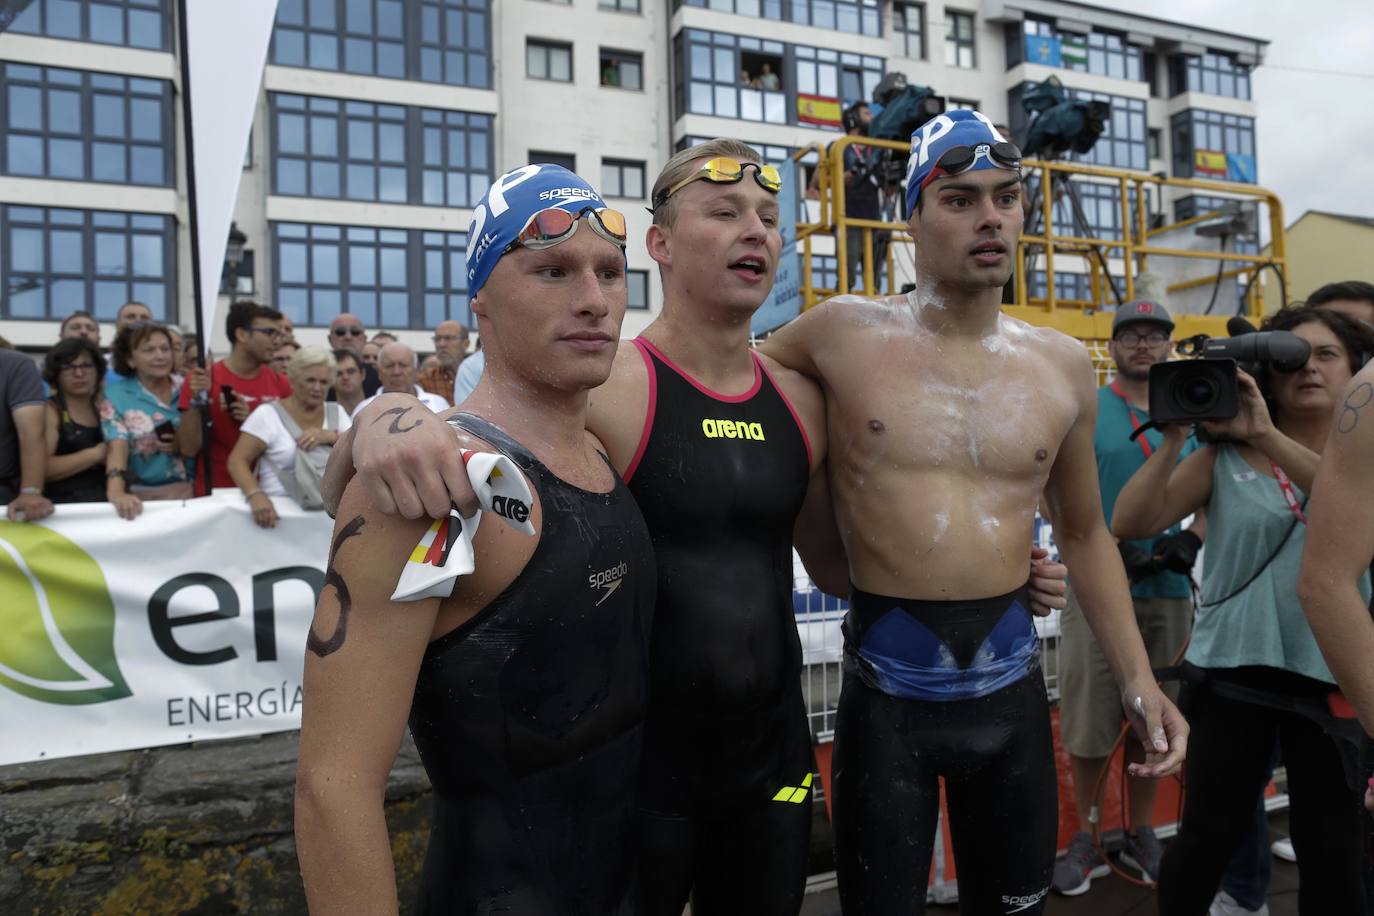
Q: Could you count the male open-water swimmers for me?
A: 3